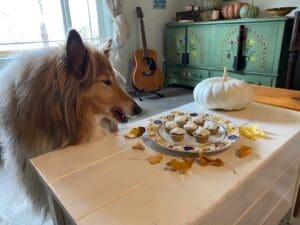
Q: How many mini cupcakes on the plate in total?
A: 7